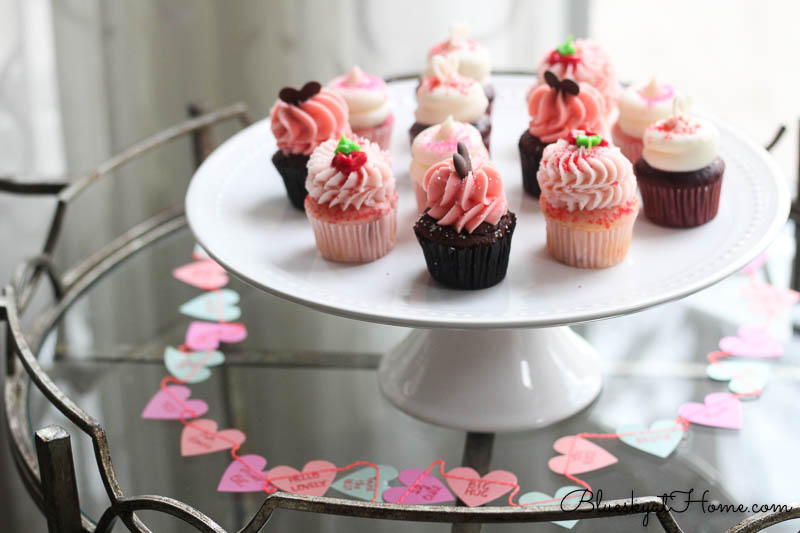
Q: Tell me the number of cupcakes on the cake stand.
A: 12